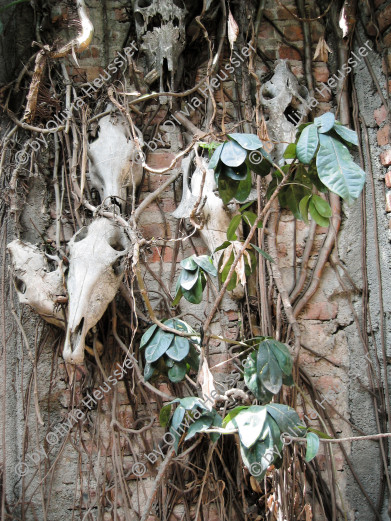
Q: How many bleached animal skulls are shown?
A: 6